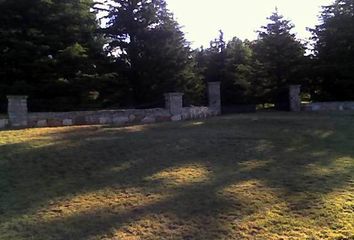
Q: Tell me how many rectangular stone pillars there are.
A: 4